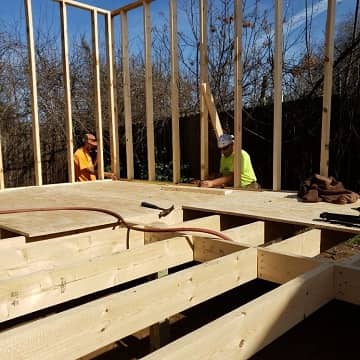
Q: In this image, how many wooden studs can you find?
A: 12